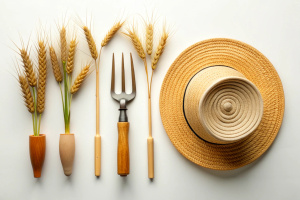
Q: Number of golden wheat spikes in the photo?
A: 12